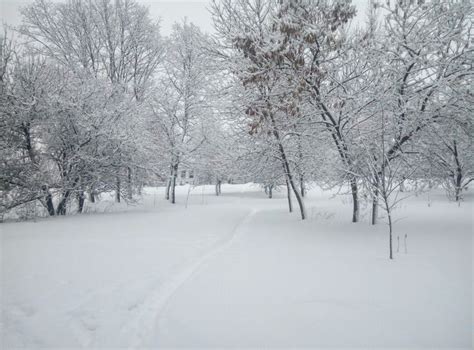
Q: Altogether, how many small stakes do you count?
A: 2